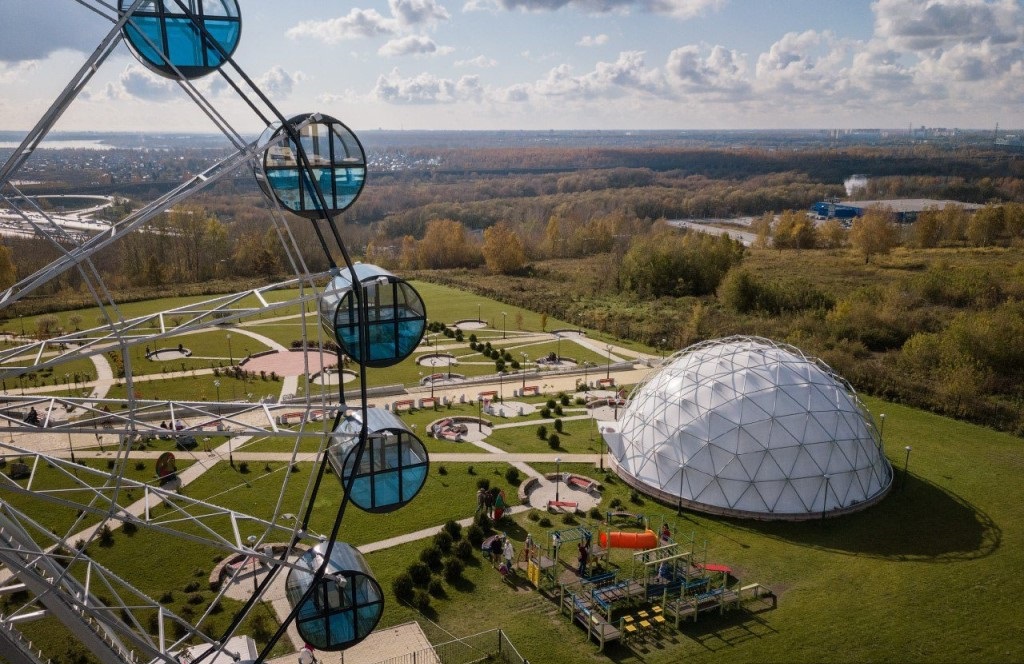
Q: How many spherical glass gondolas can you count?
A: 5